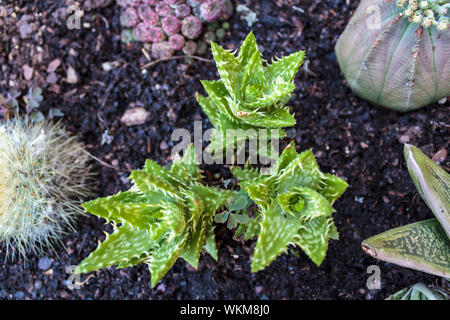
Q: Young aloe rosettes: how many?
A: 3